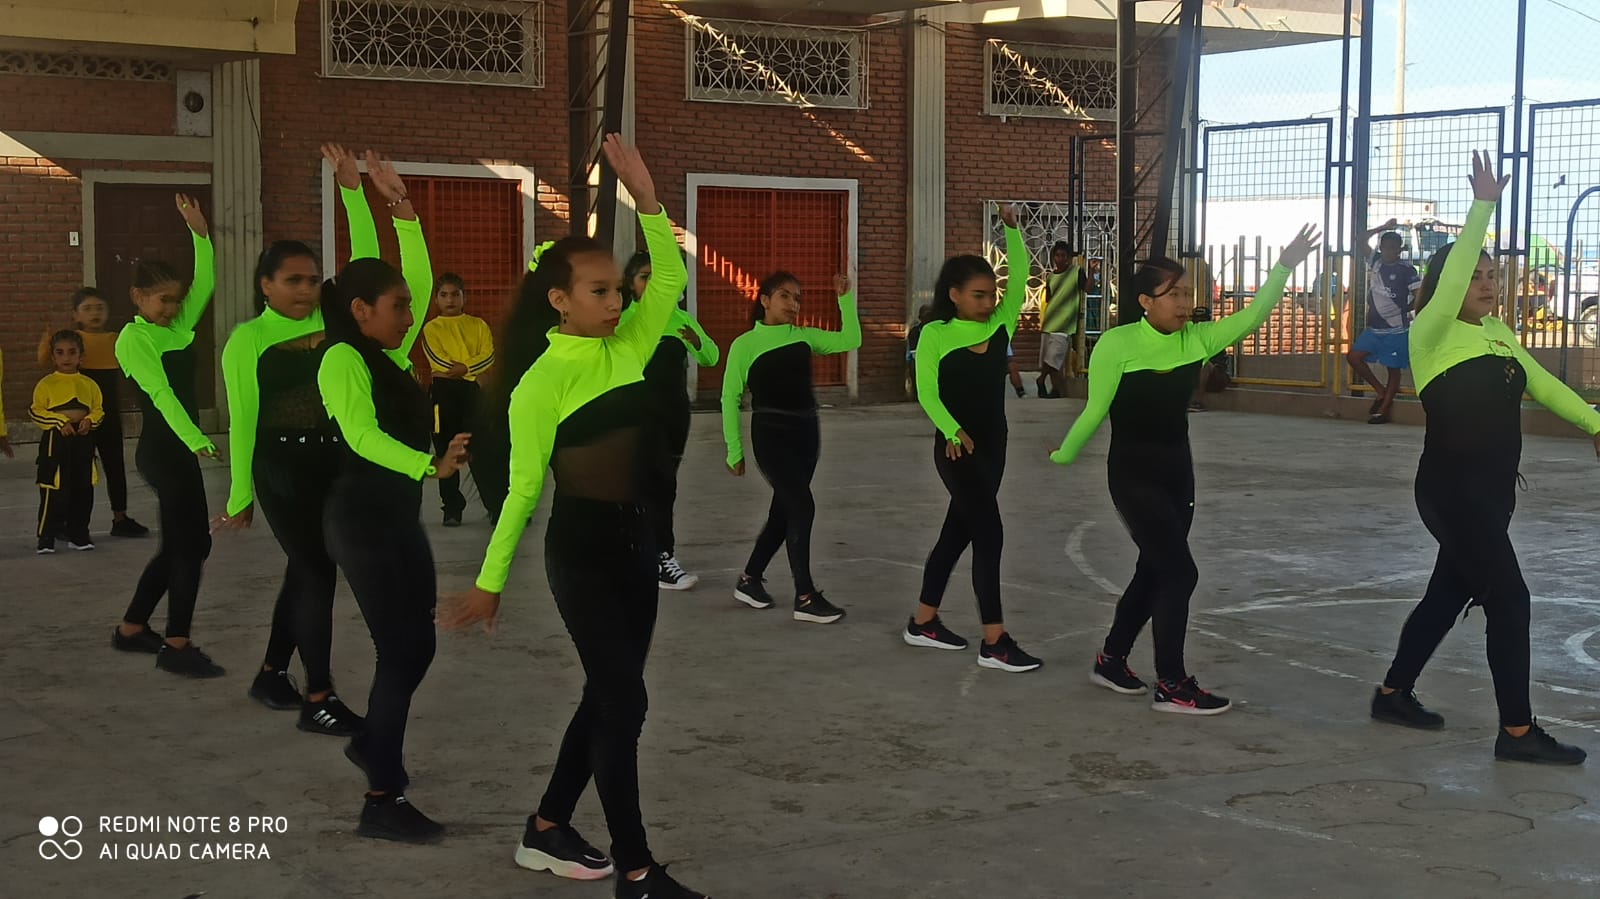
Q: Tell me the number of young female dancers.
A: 9